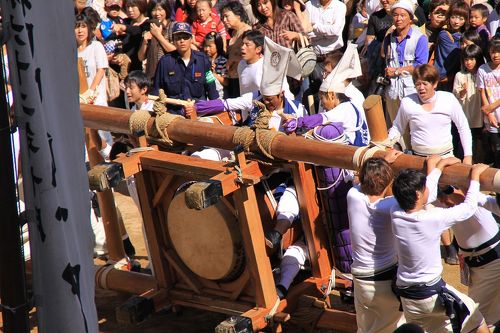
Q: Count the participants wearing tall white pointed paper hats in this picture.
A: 2